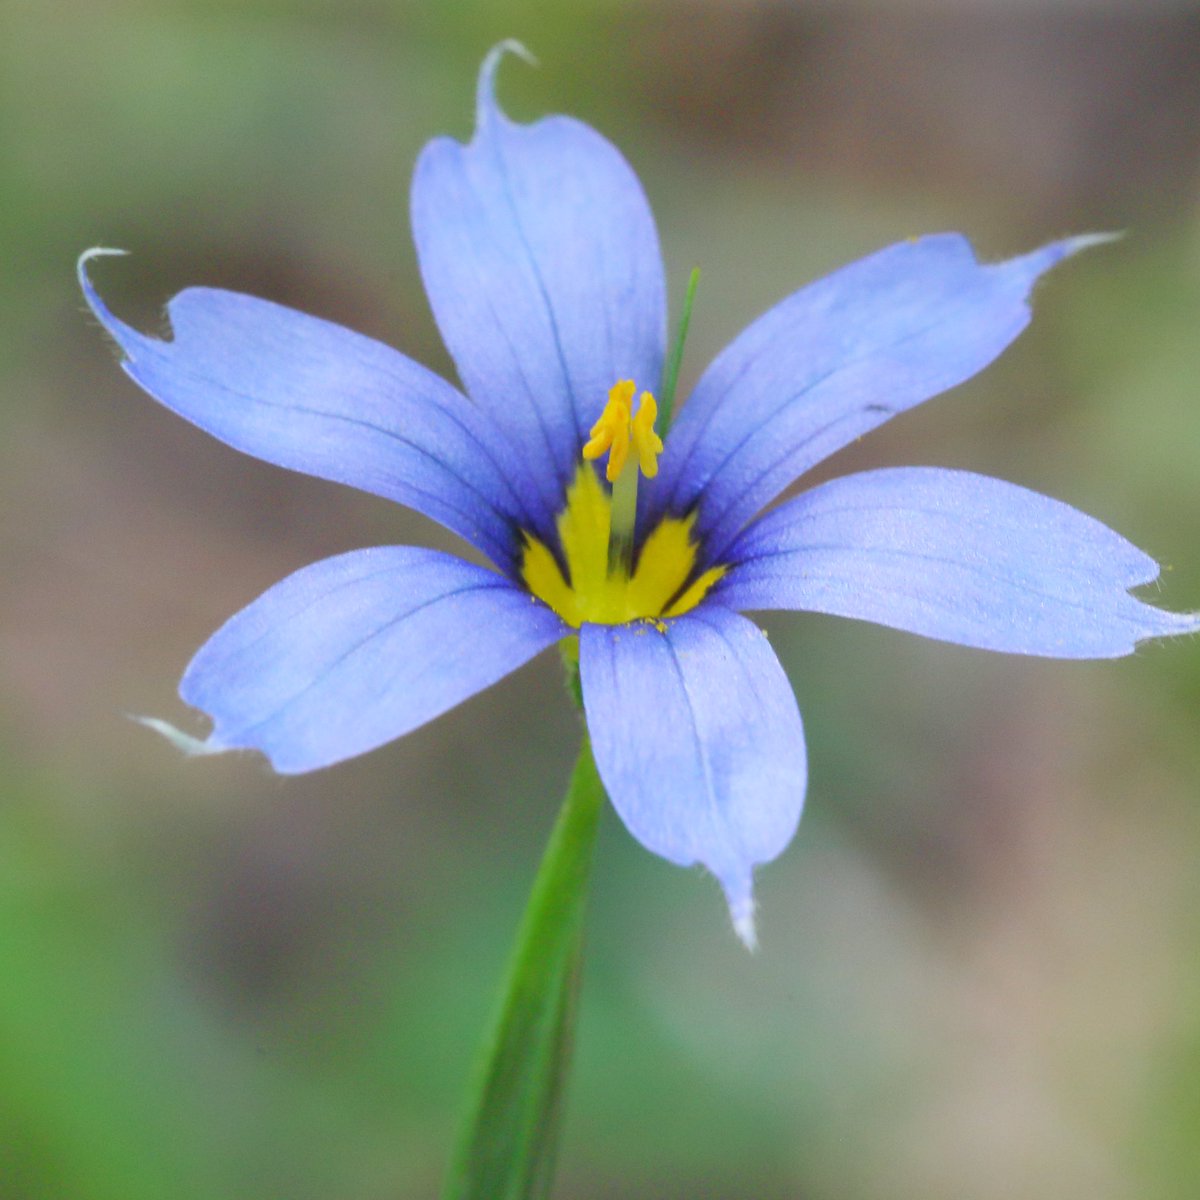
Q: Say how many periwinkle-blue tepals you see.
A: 6